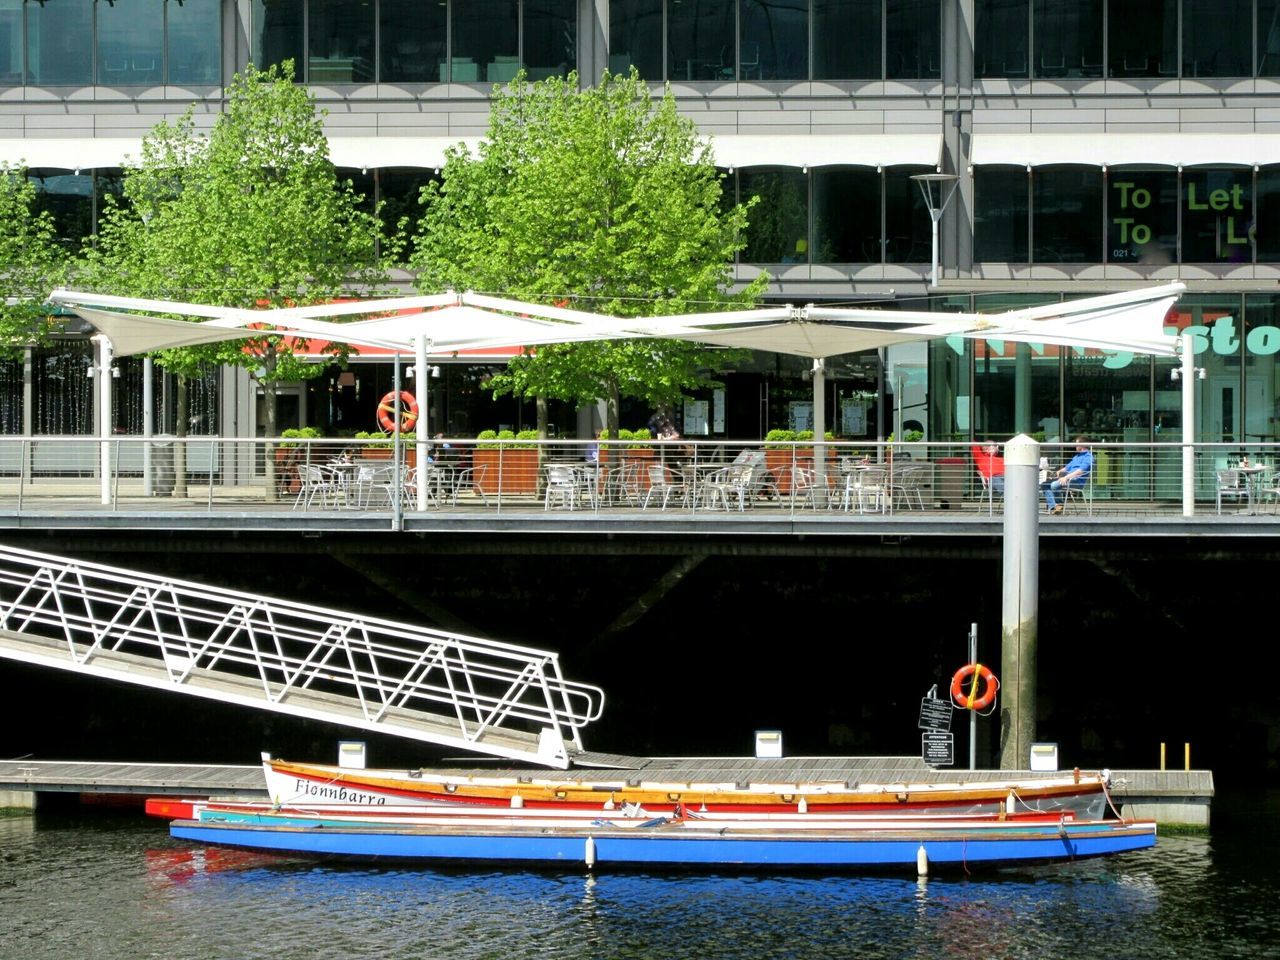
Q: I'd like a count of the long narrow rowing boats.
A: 4